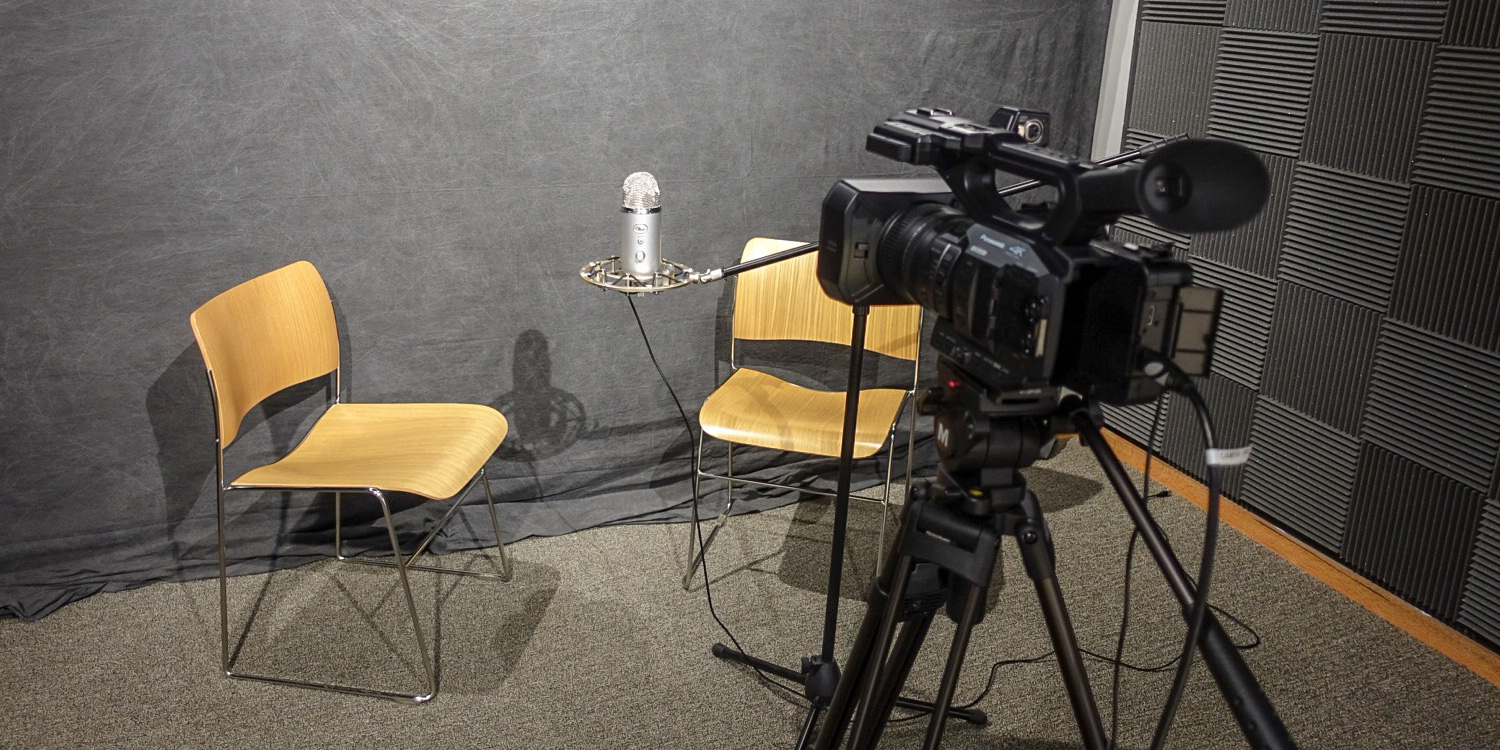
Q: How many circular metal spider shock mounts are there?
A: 1